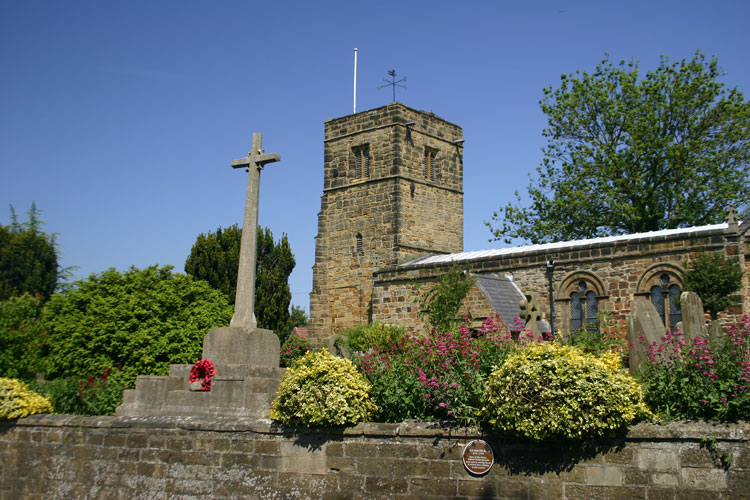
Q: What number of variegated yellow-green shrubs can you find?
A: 3